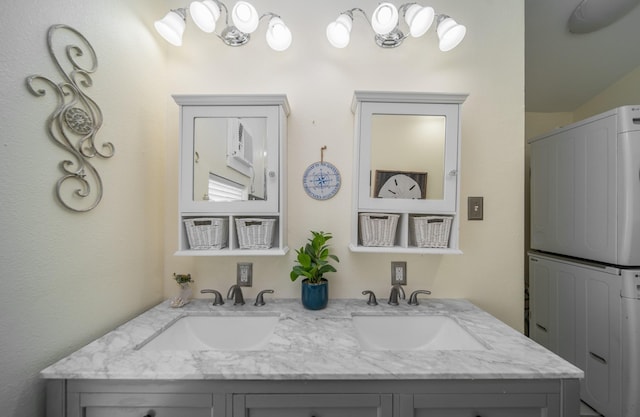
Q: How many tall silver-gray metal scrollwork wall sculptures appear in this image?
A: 1